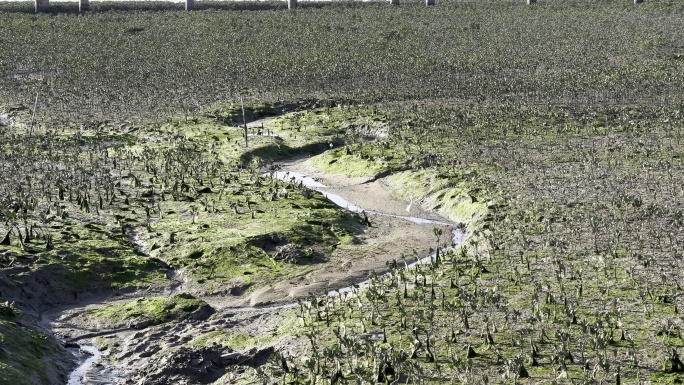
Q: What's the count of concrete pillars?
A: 8